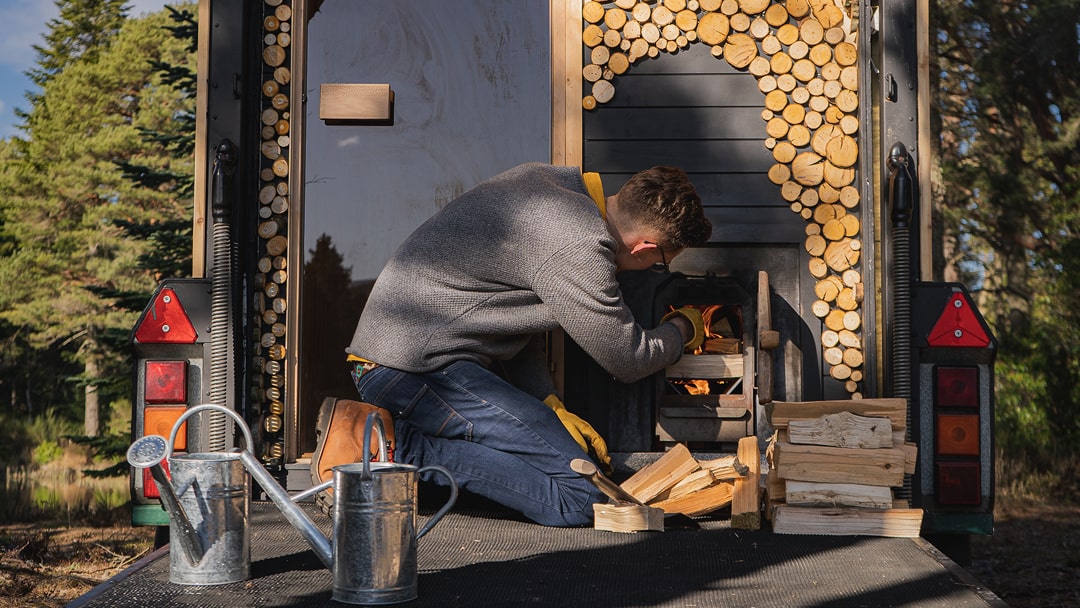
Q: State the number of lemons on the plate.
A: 0